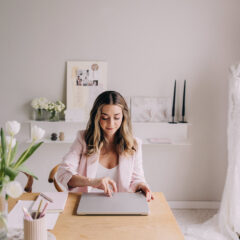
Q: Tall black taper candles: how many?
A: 2